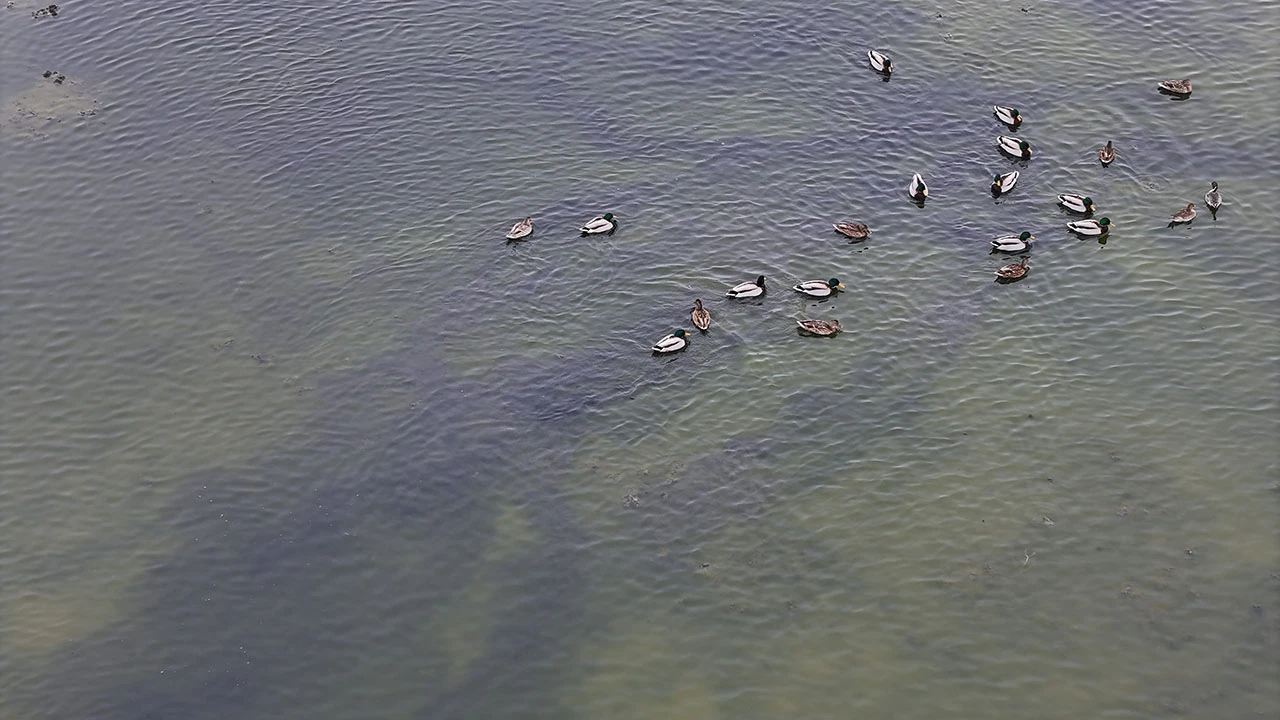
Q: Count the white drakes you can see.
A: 12